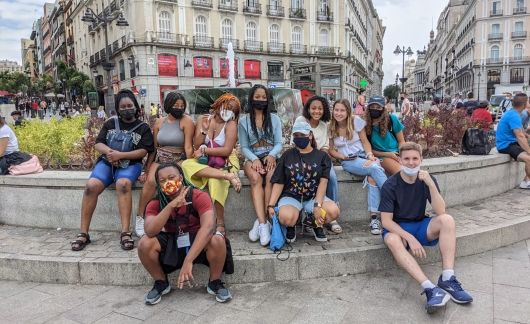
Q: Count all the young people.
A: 10